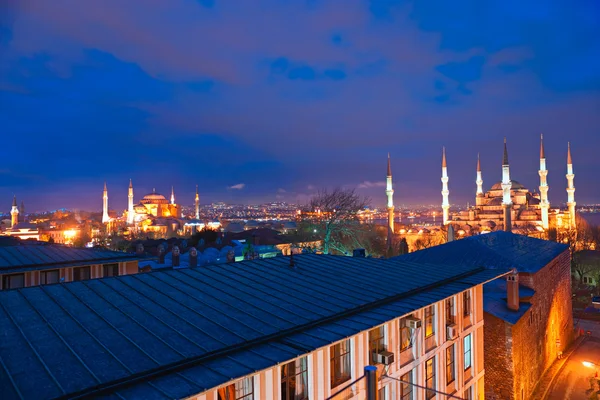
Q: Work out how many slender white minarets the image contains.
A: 11